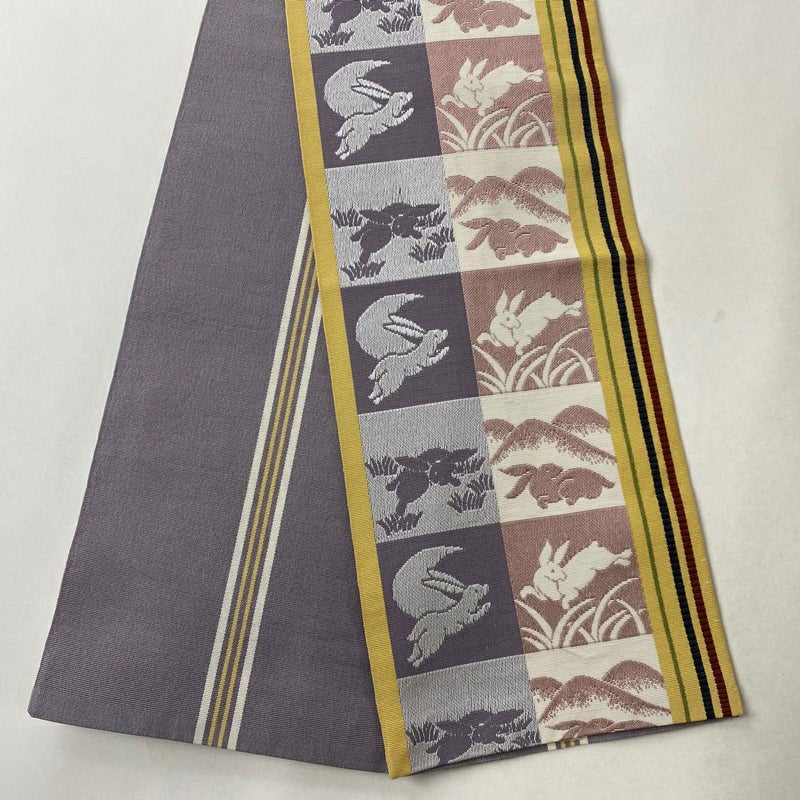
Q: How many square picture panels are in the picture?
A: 14